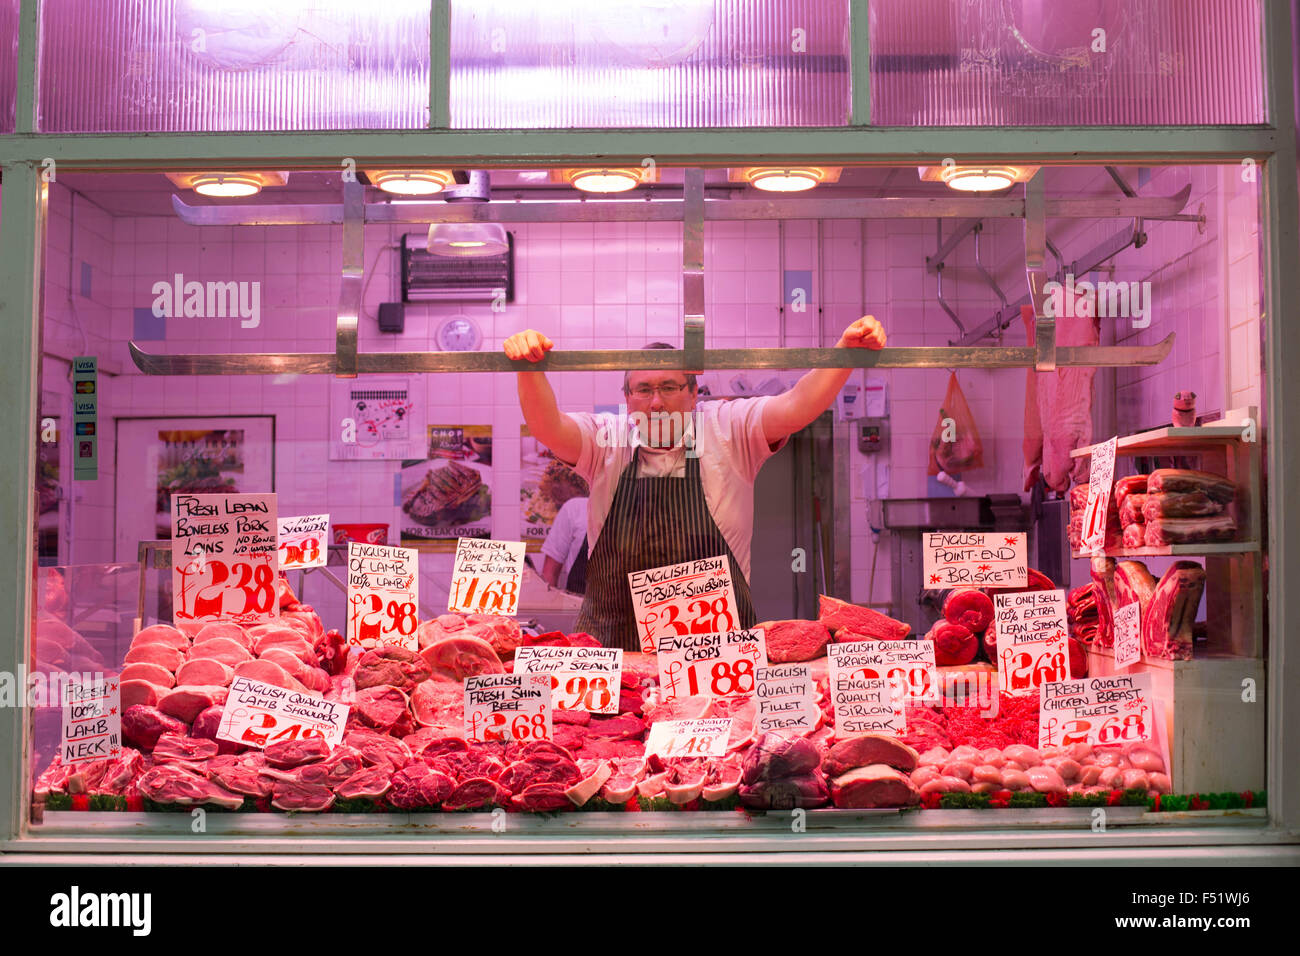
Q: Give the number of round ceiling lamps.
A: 5